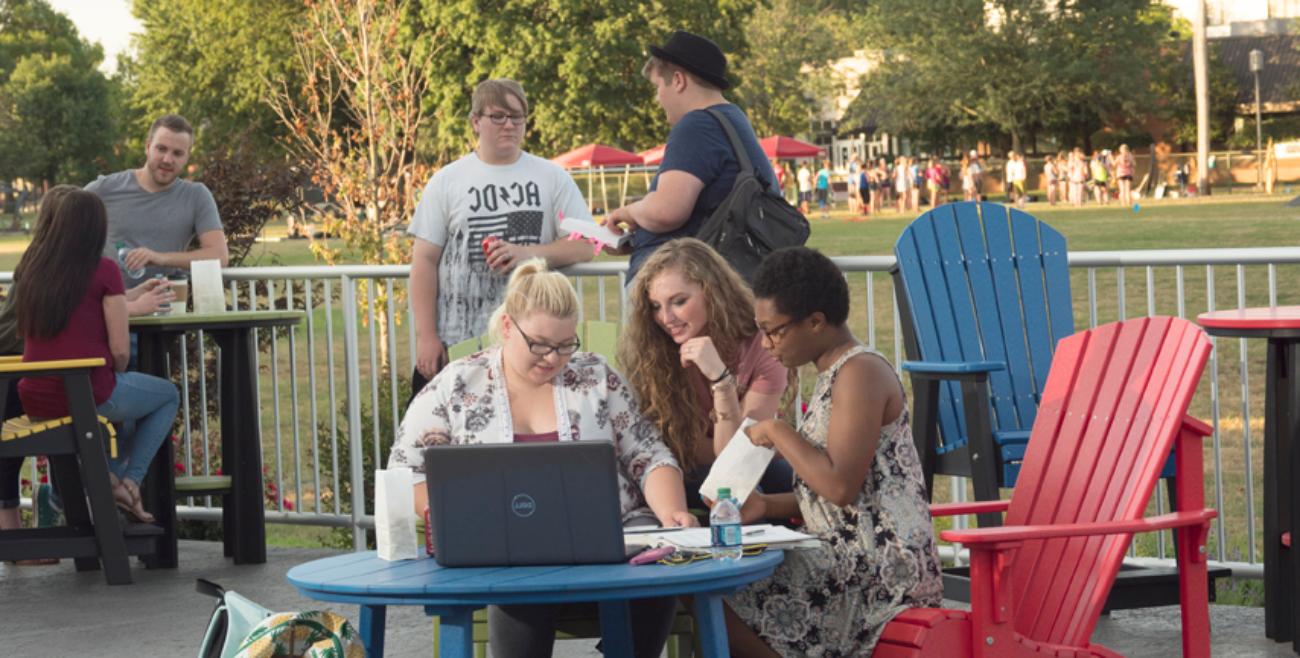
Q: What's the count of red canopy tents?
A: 3